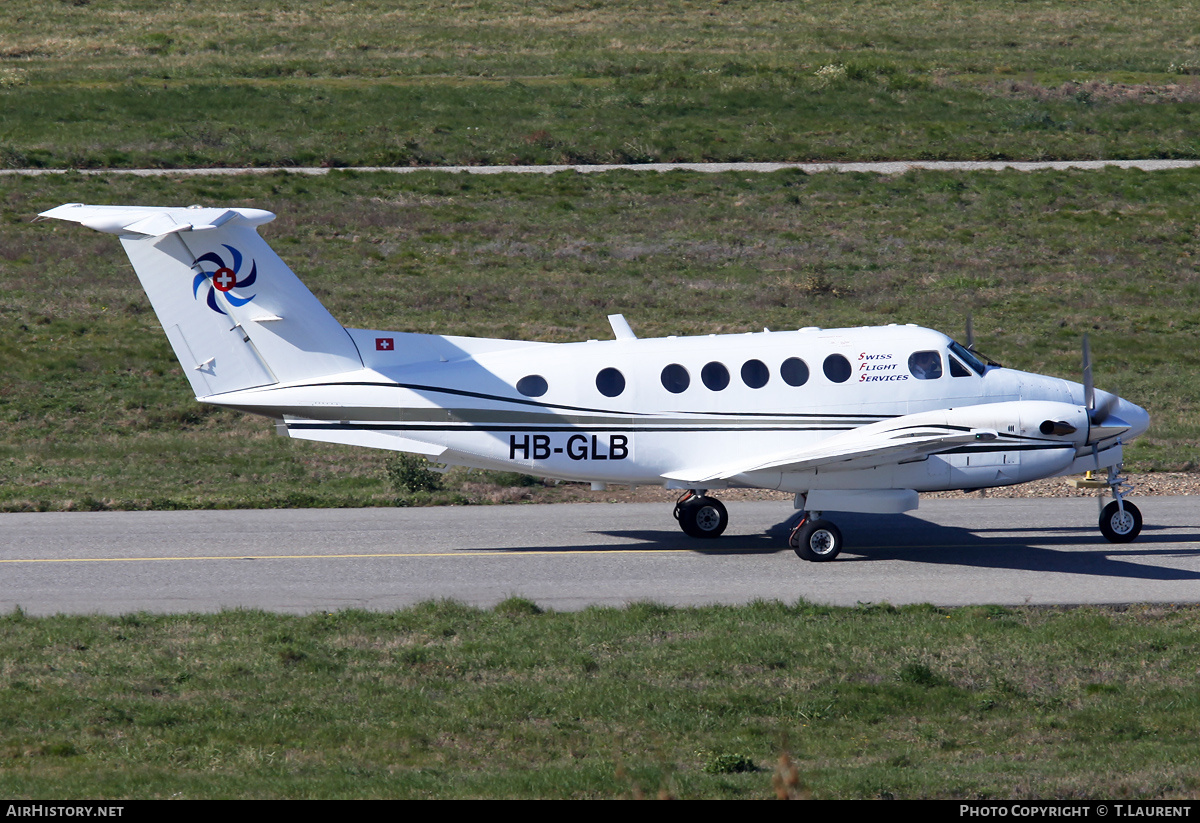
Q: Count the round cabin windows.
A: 7